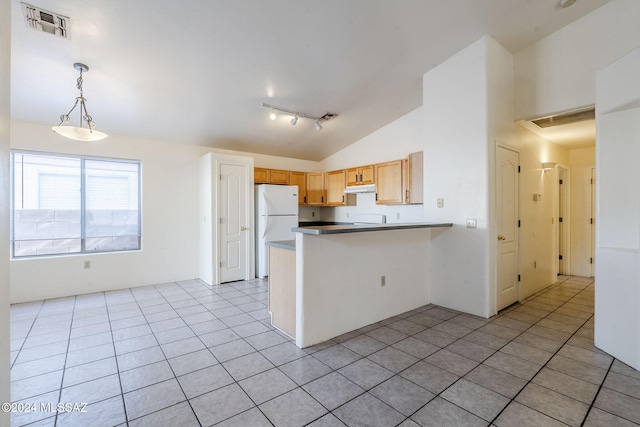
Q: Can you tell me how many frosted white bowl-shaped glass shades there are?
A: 1